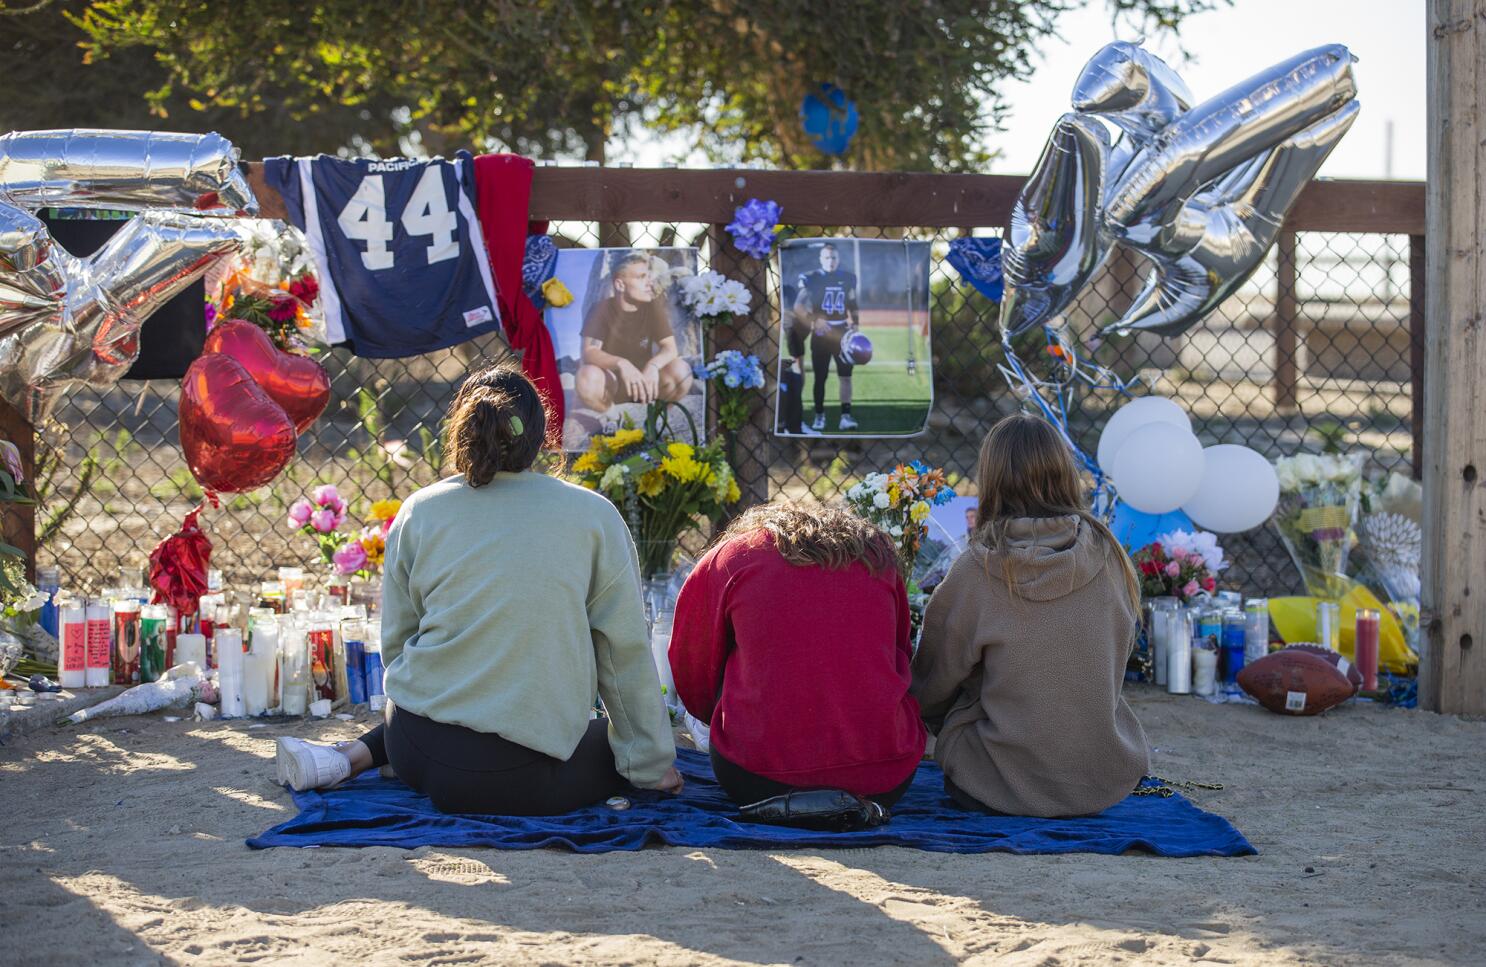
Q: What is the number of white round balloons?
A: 3